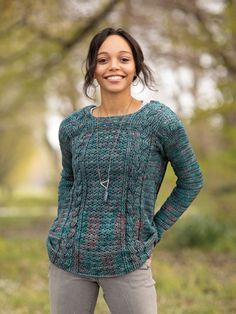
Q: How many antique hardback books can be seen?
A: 0